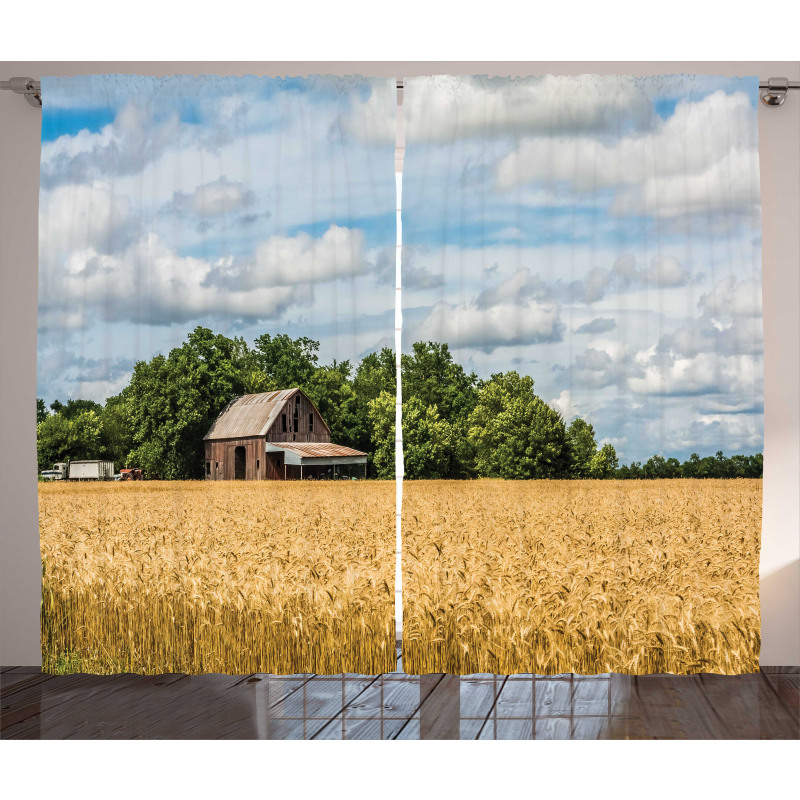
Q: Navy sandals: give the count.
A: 0